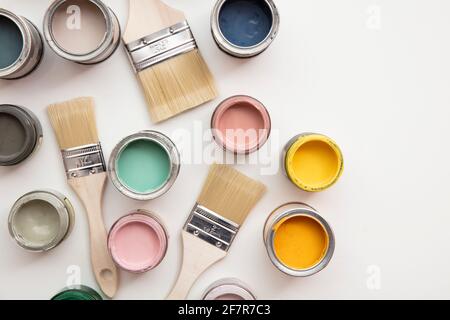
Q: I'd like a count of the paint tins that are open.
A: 12